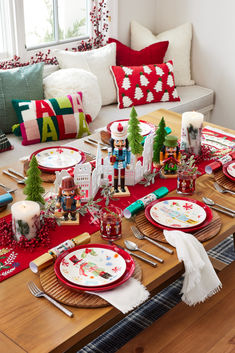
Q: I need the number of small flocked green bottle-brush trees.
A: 3